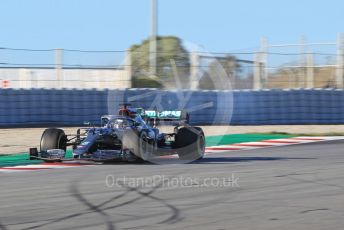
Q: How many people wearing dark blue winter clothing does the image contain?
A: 0